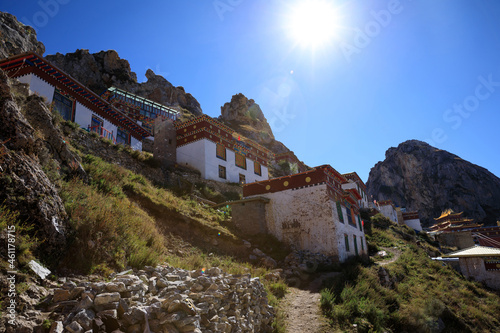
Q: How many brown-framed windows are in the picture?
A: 5